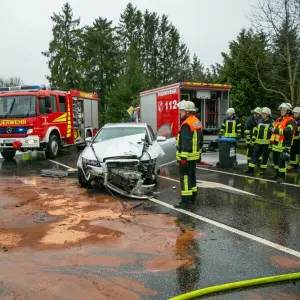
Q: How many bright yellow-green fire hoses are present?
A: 1